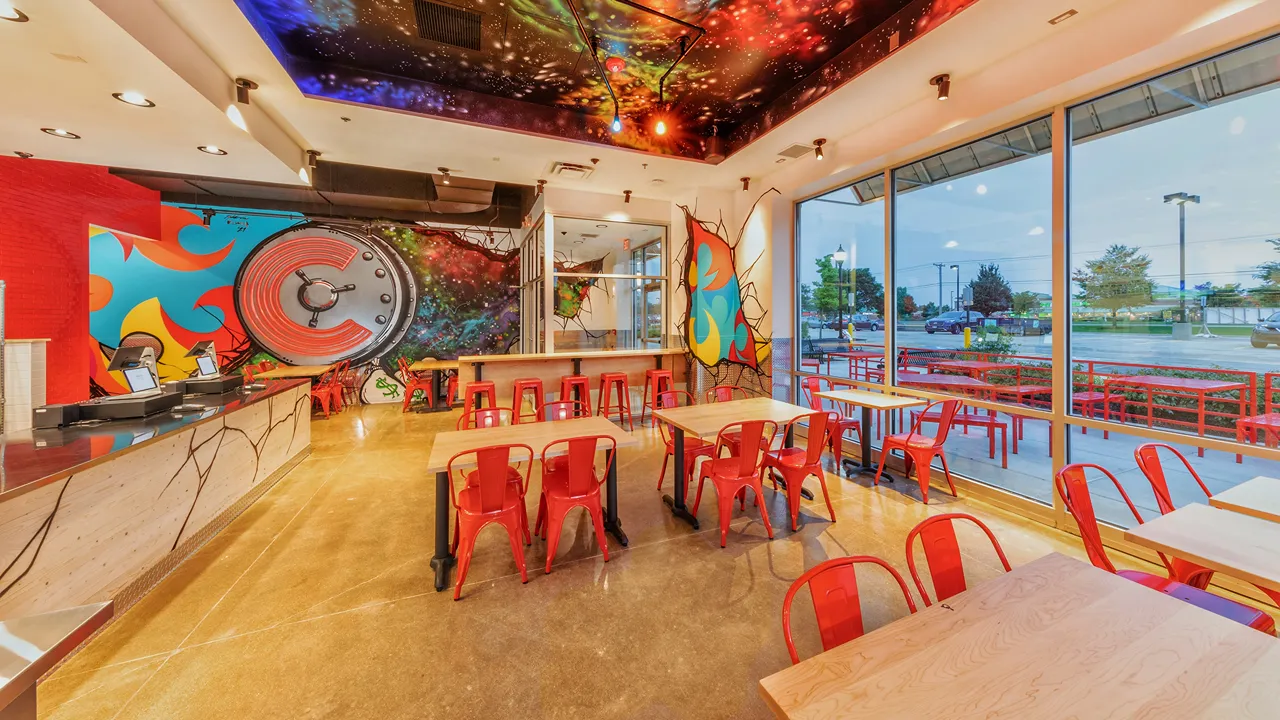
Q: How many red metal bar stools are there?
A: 5